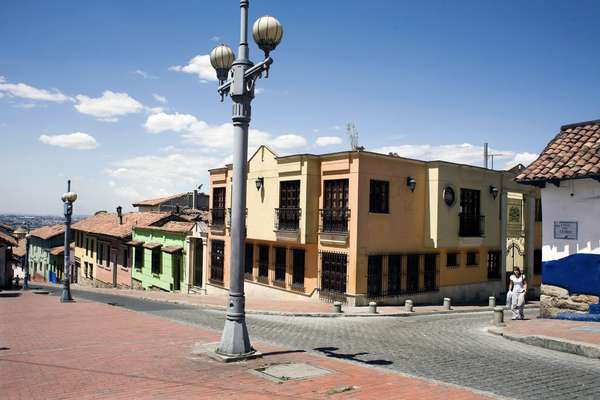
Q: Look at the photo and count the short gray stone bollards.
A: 6